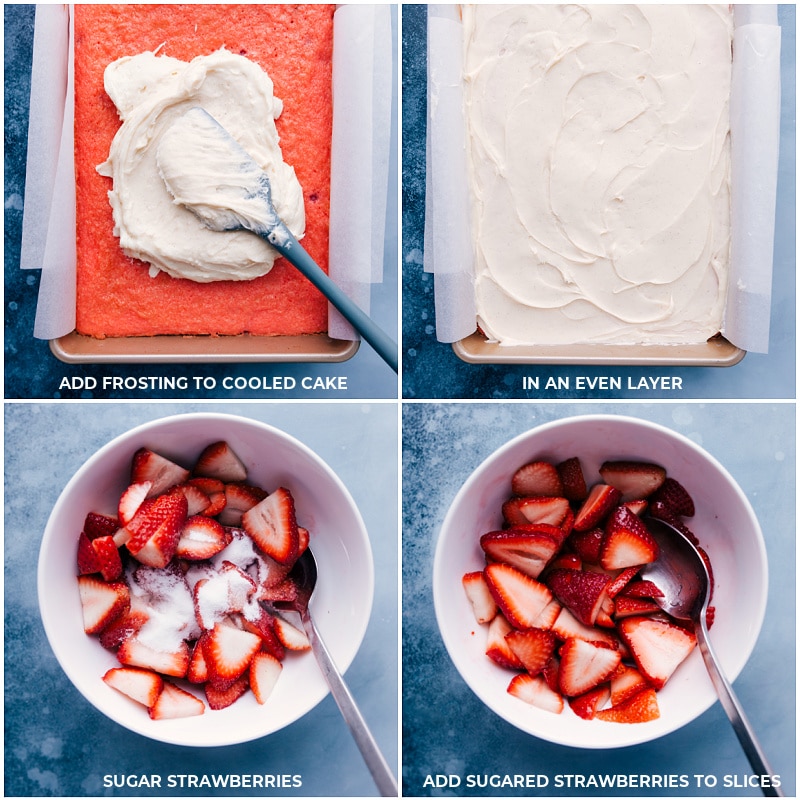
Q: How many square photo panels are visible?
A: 4